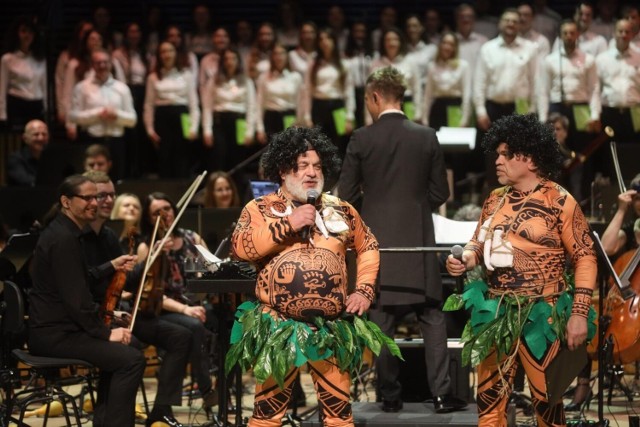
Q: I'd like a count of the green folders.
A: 9